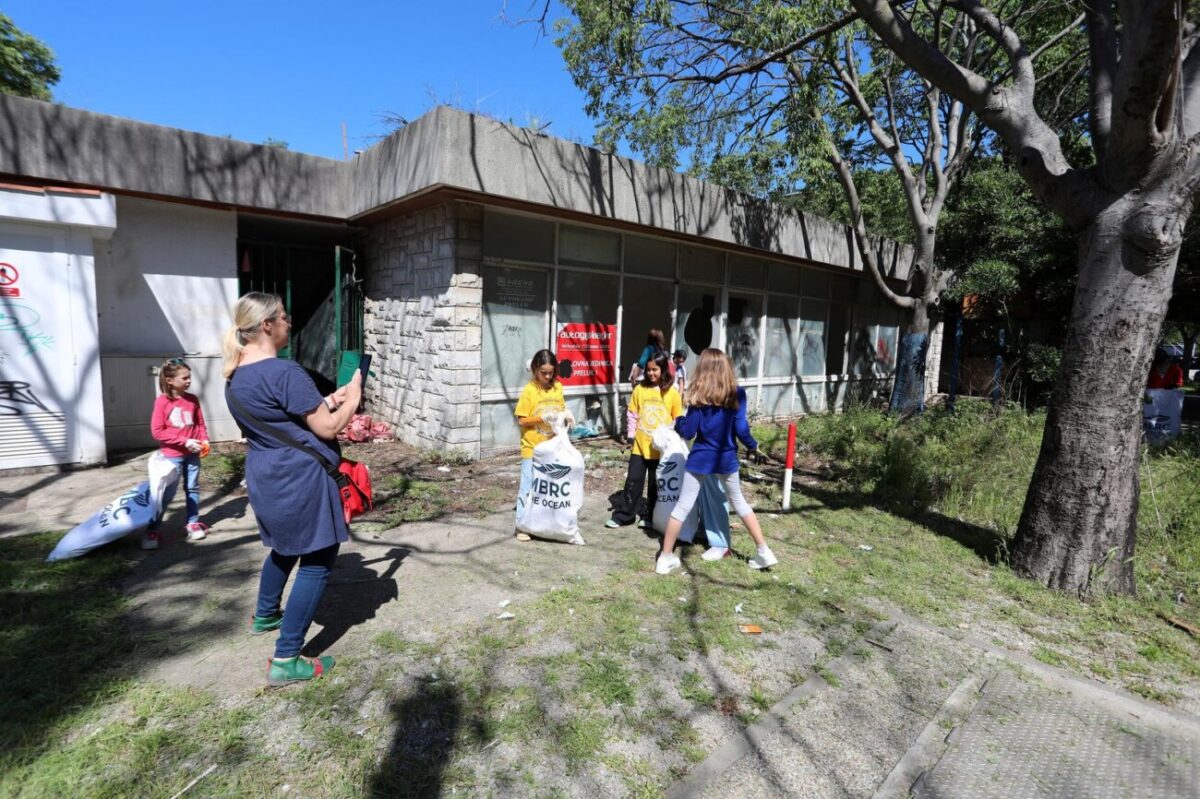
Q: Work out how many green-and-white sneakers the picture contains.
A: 2